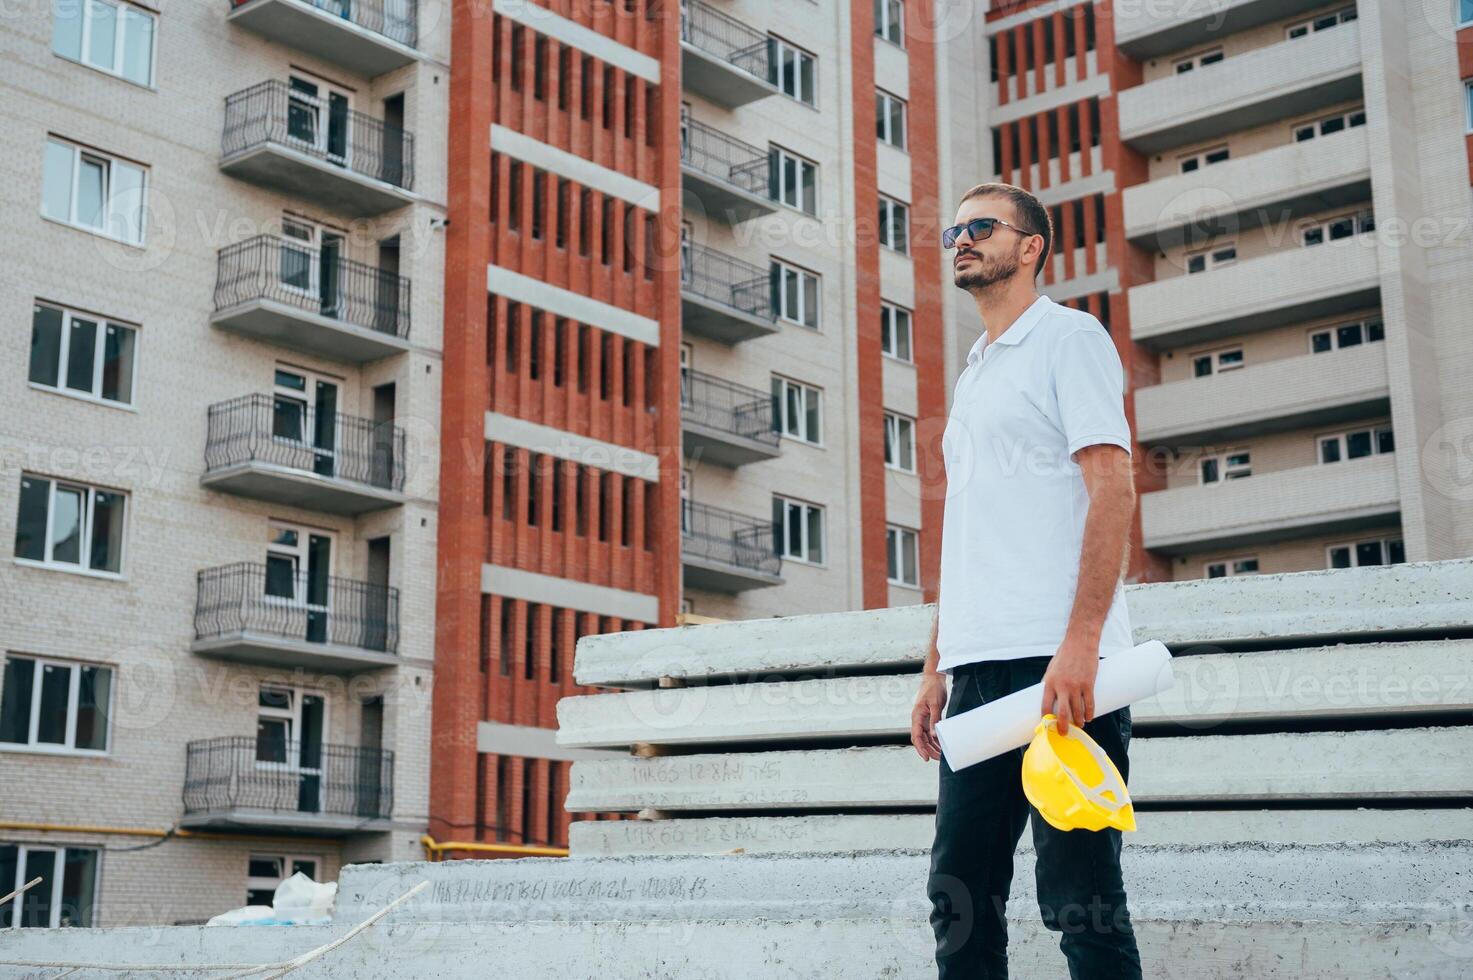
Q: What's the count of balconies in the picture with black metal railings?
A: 11